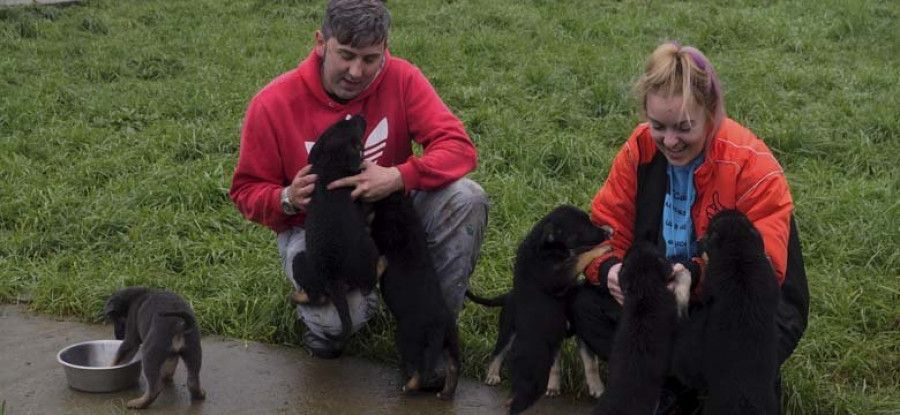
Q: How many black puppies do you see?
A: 6